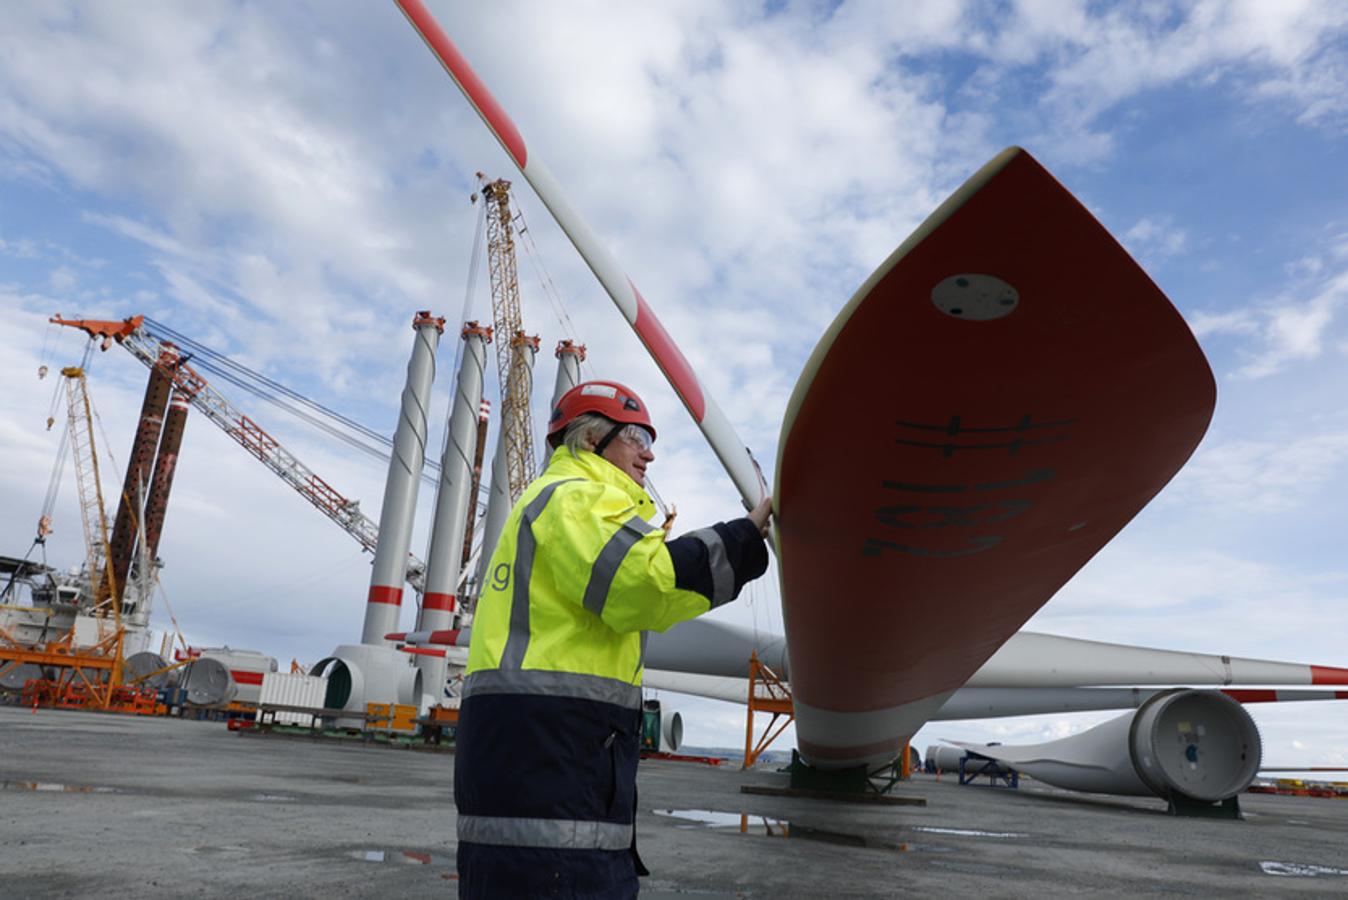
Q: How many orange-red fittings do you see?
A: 4